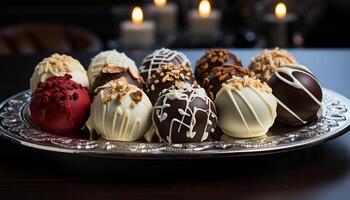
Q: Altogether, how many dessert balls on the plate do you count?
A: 13